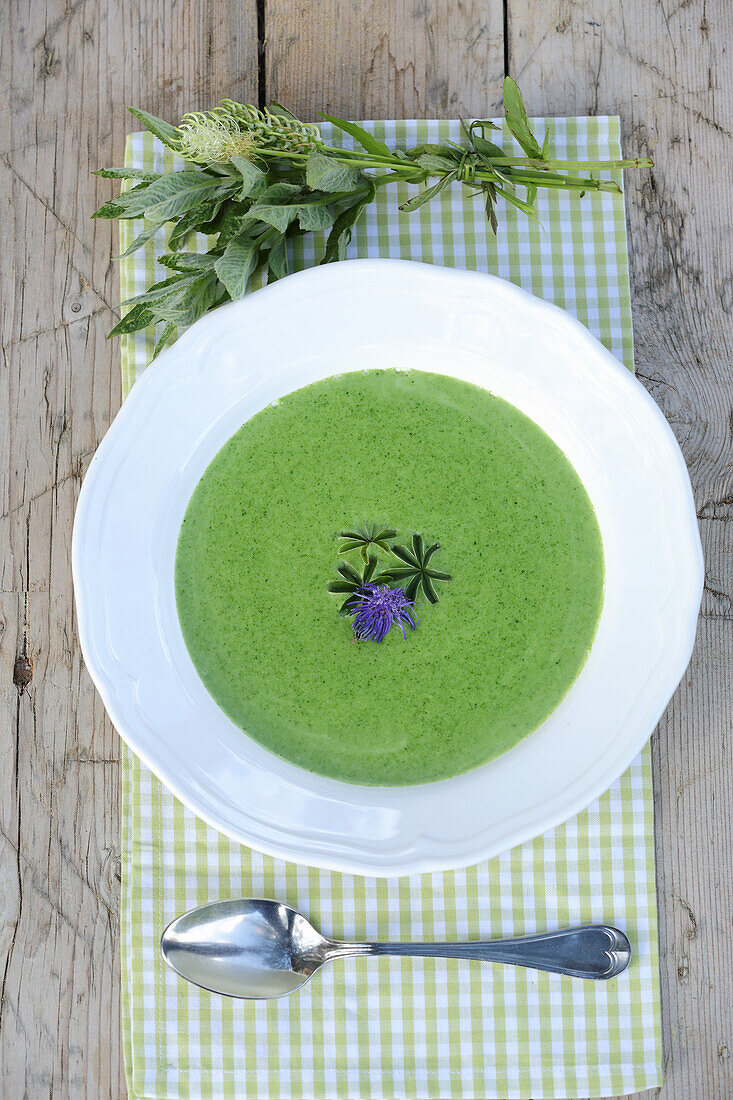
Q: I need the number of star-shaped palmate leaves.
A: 3